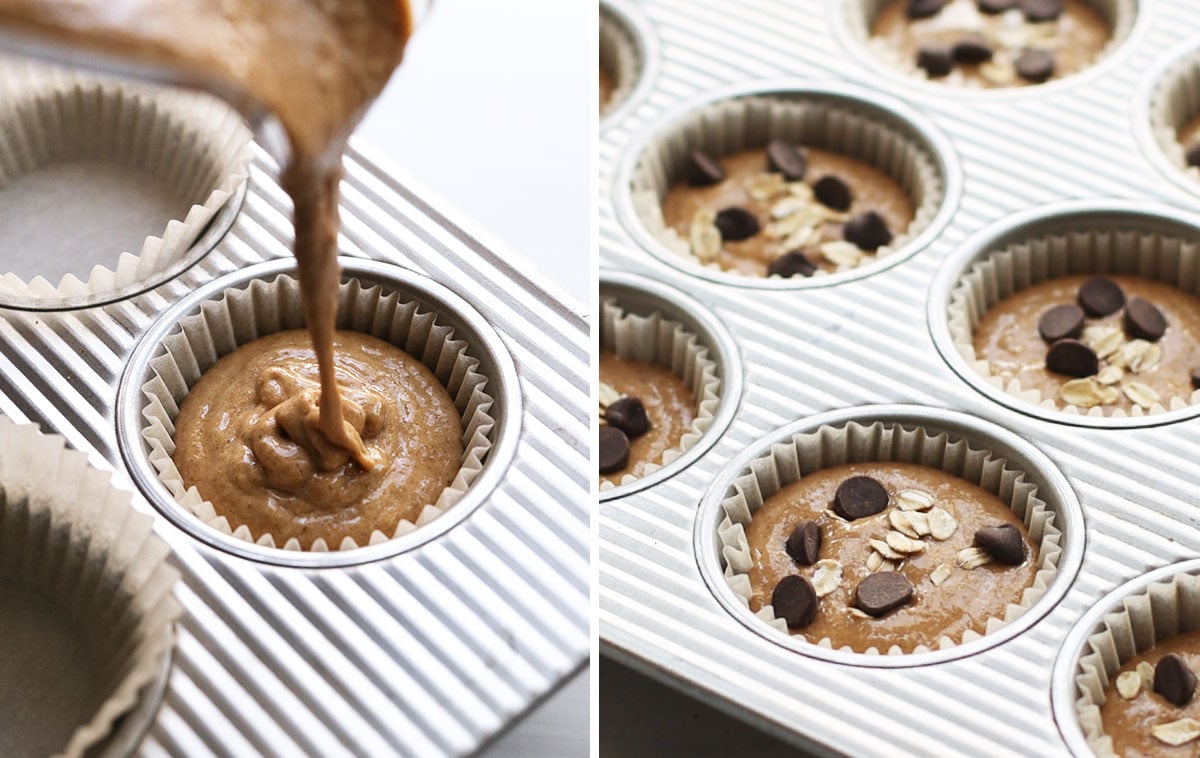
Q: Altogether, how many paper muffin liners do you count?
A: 11